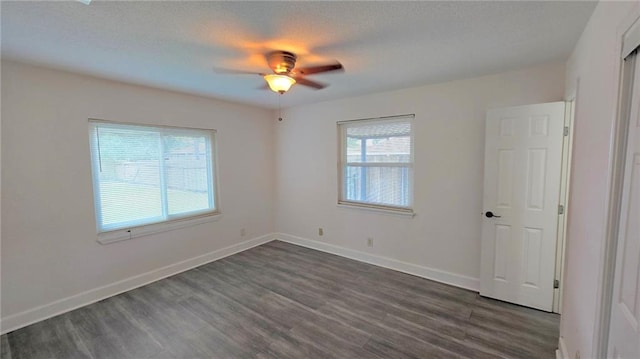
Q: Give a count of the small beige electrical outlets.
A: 3